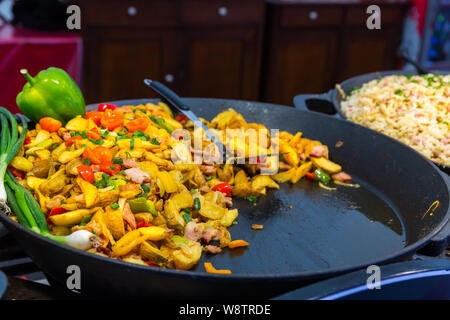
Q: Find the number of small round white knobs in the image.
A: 4